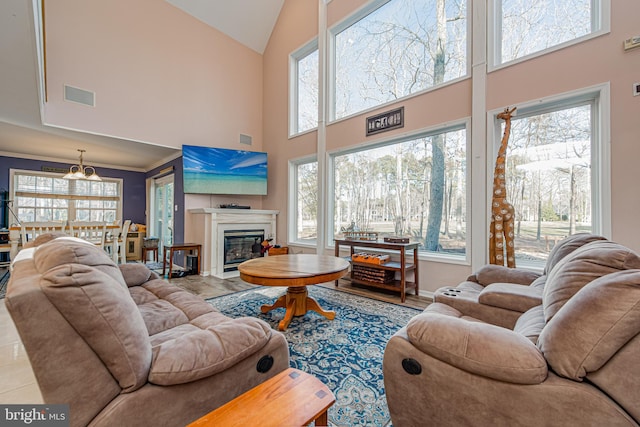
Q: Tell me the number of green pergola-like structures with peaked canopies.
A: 0